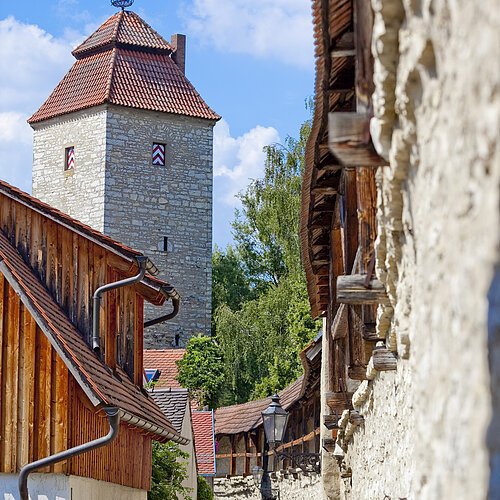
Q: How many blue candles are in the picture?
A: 0